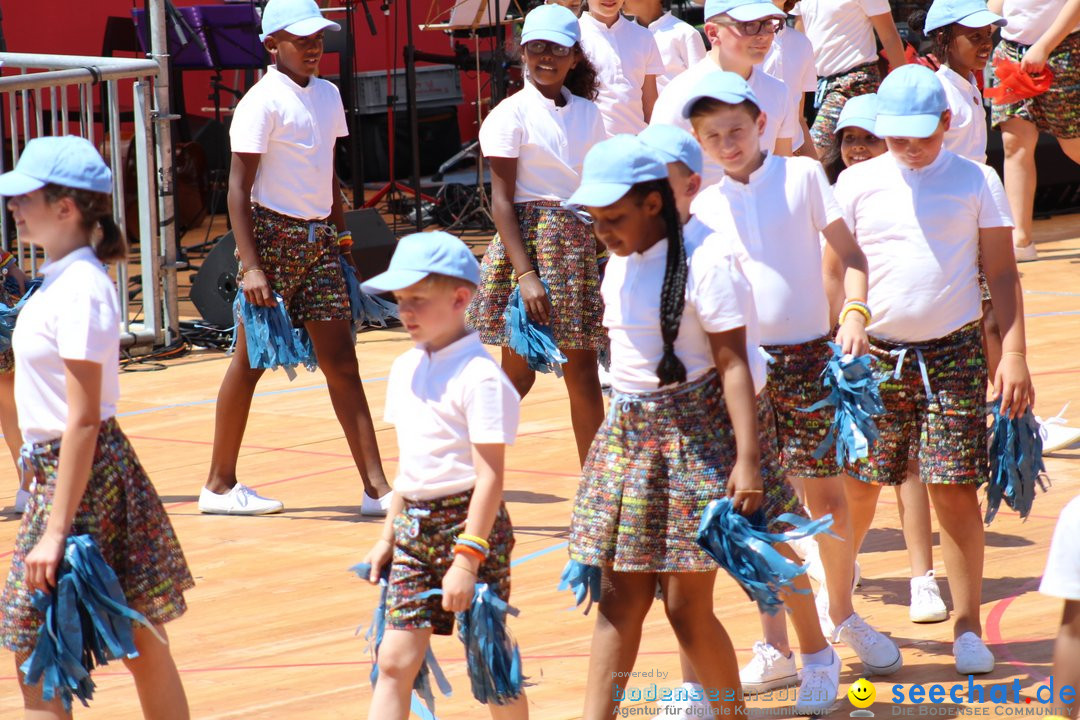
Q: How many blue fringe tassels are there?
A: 11